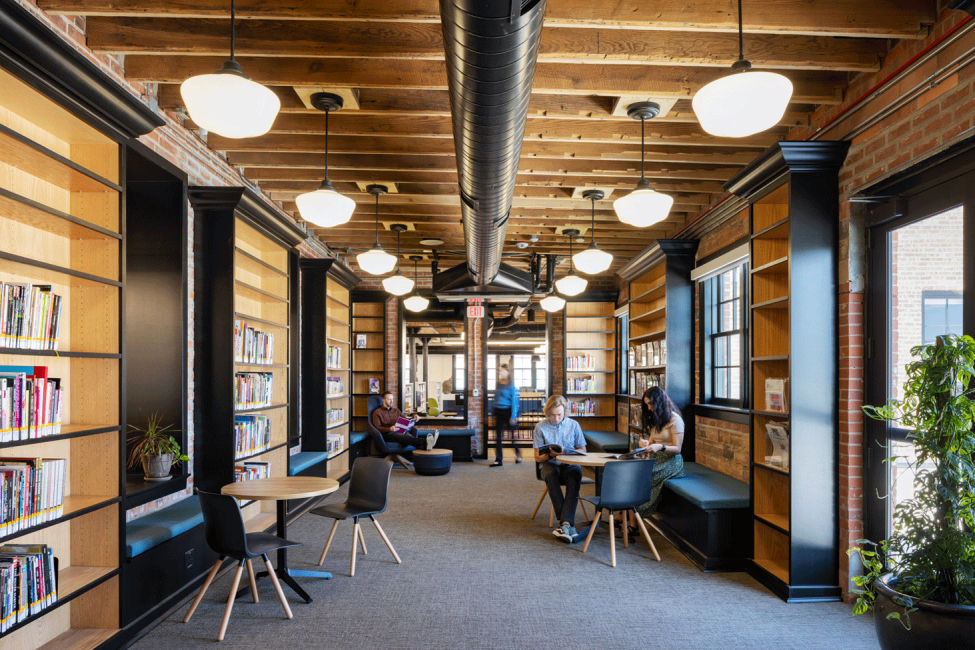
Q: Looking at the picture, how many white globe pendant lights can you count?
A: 10